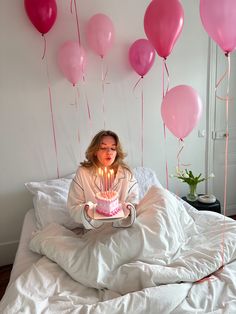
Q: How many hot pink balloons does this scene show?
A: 3